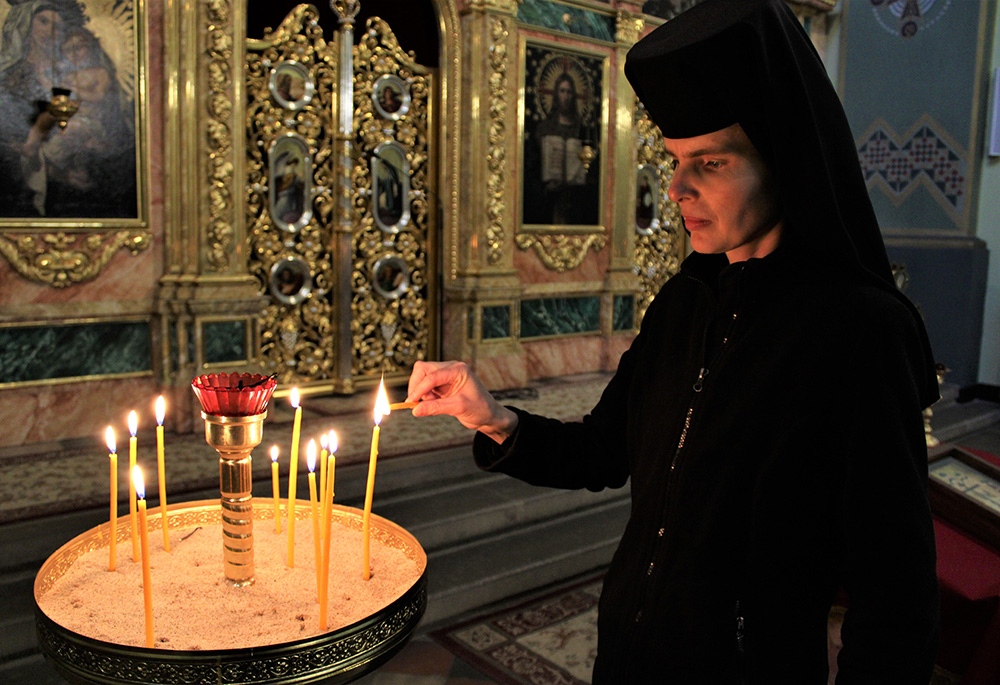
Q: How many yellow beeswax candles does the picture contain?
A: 11